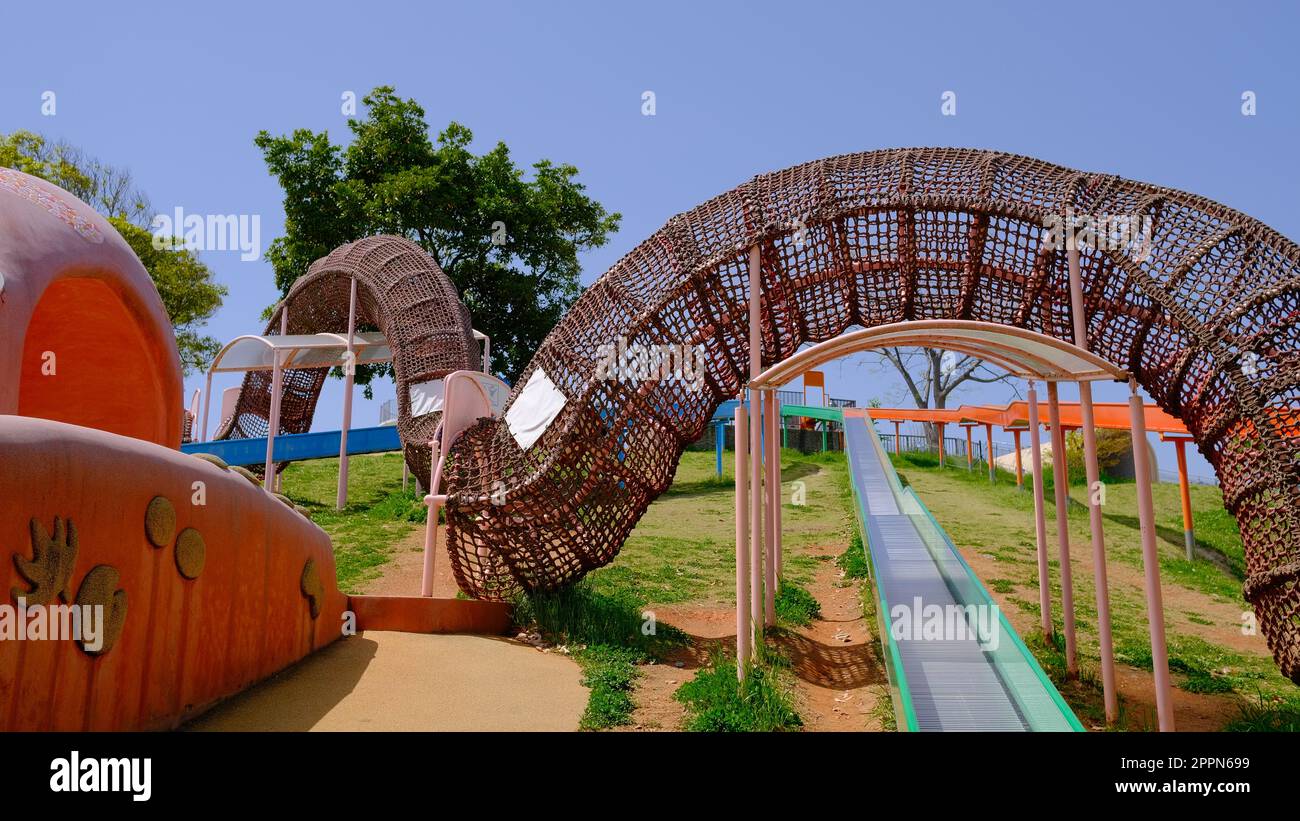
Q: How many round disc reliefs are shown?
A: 2